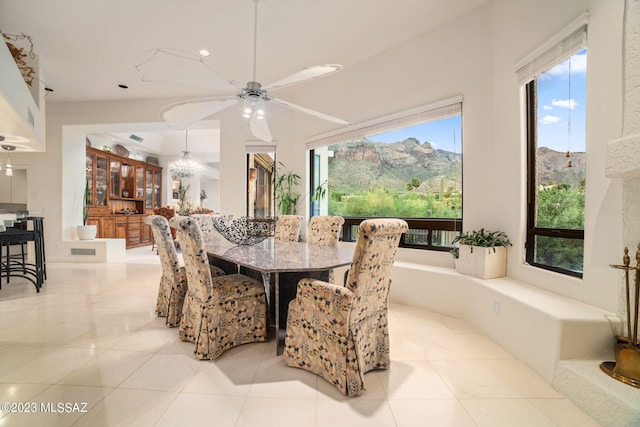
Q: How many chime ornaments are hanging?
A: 2